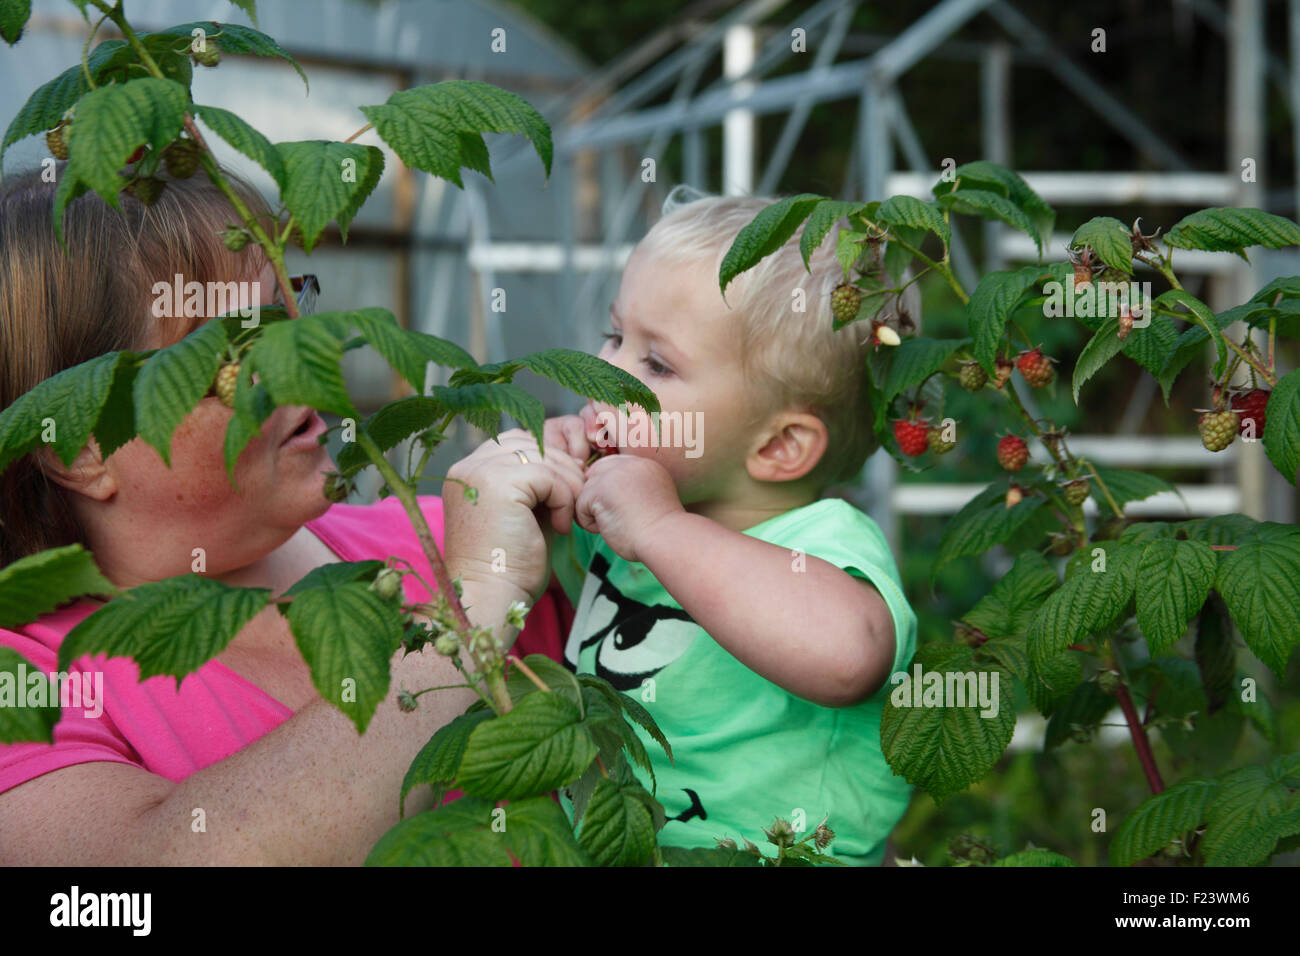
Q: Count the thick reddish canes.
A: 1